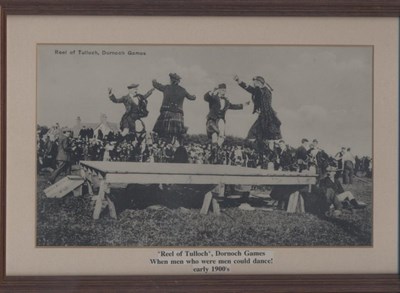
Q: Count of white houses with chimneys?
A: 1